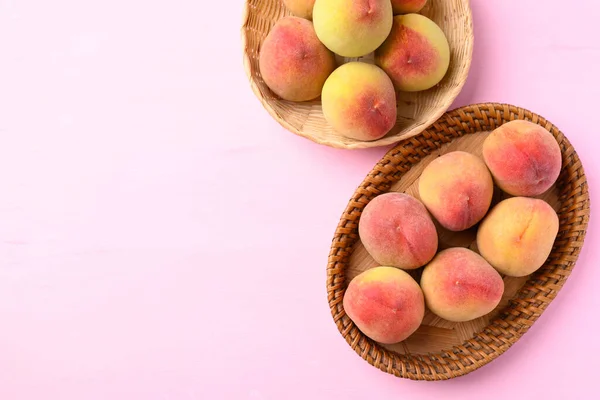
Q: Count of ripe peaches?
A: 12